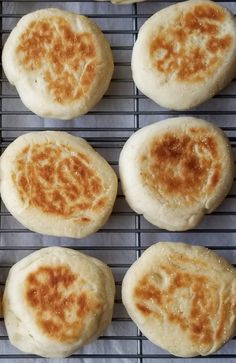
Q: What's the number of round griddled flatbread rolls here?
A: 6